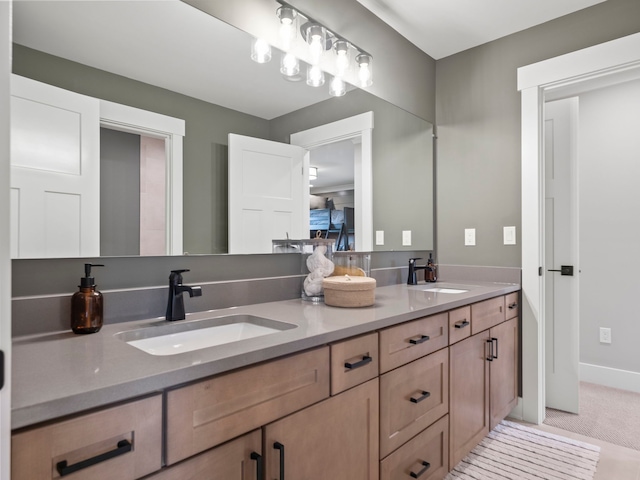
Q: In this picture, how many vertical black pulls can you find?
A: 4